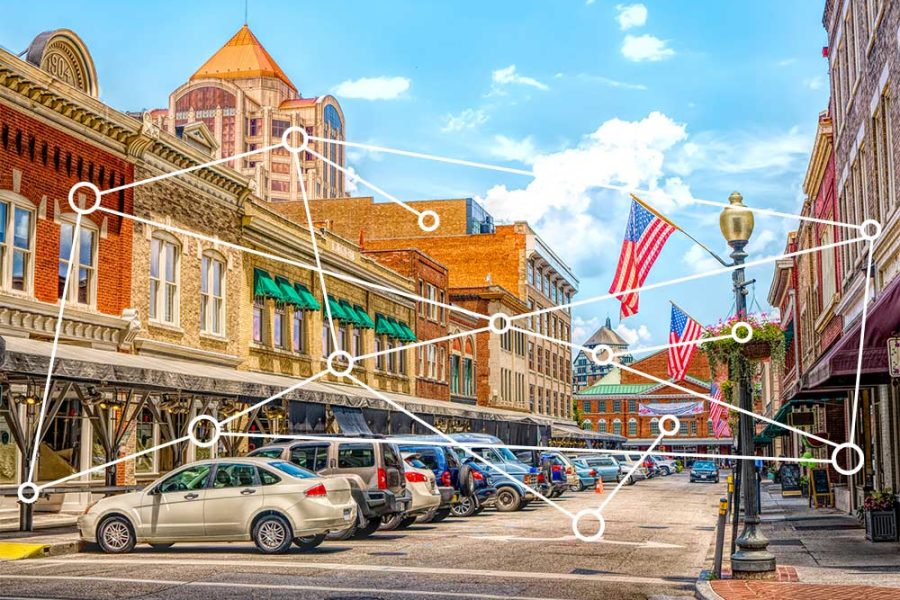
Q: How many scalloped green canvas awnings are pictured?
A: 9